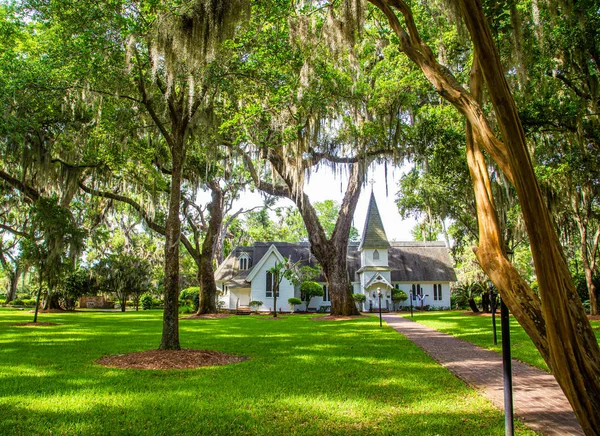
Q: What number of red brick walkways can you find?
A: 1